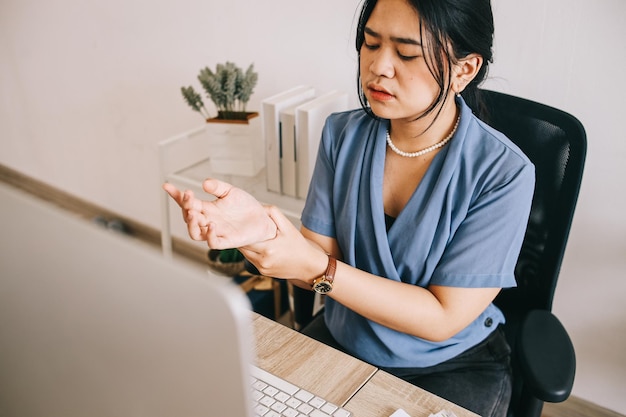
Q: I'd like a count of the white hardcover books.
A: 3